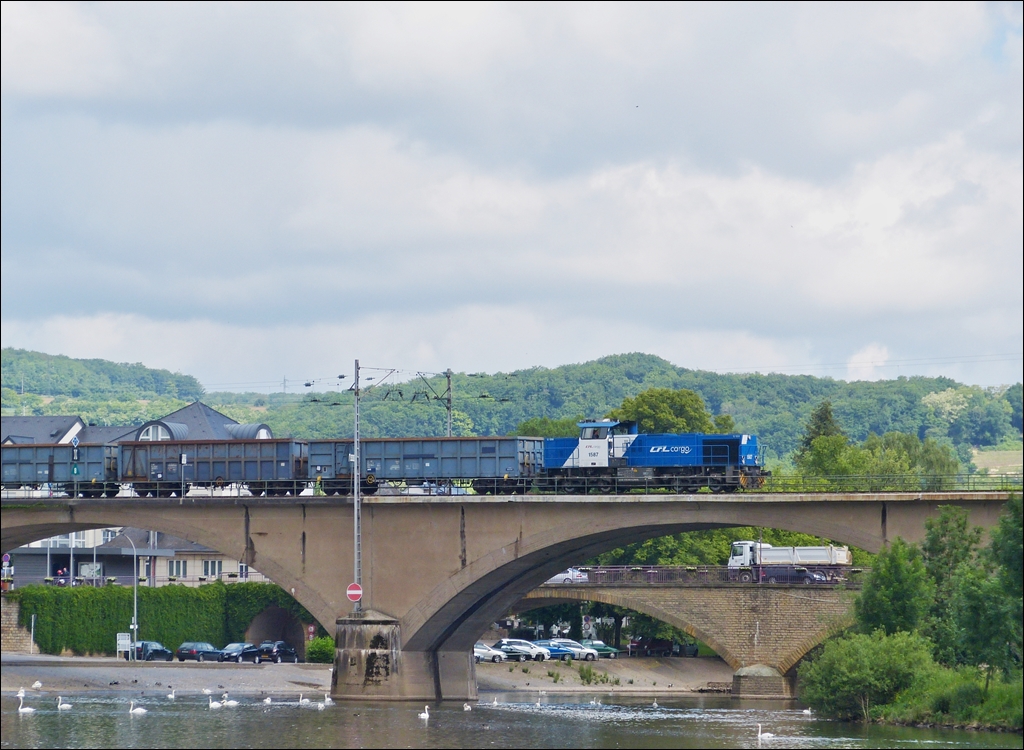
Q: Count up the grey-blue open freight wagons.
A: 3